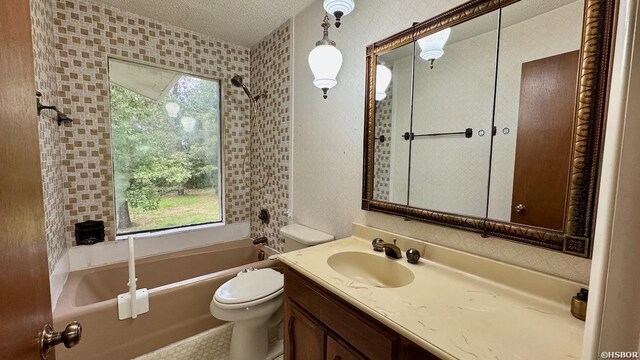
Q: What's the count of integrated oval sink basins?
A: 1